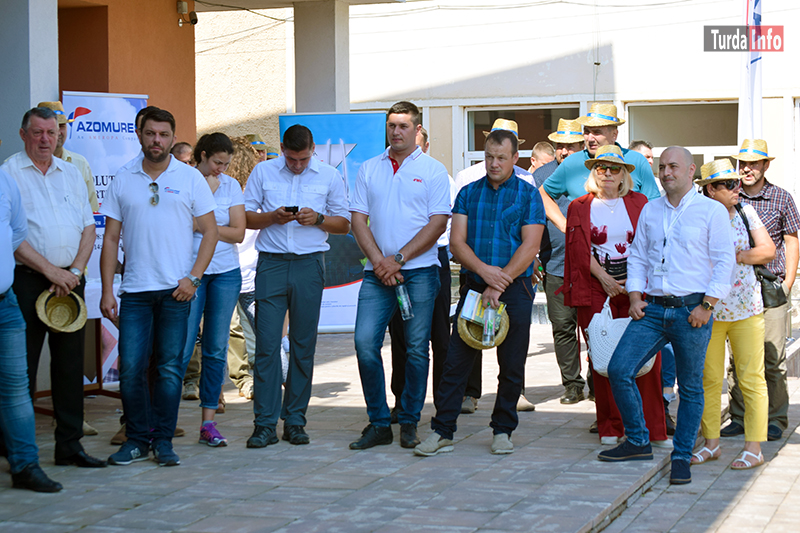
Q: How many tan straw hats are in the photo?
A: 11